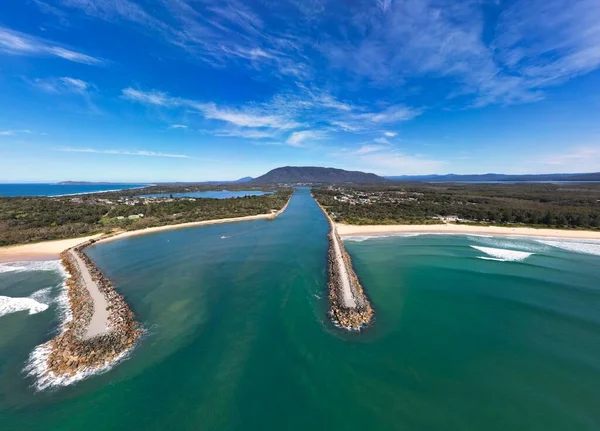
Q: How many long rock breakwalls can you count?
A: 2